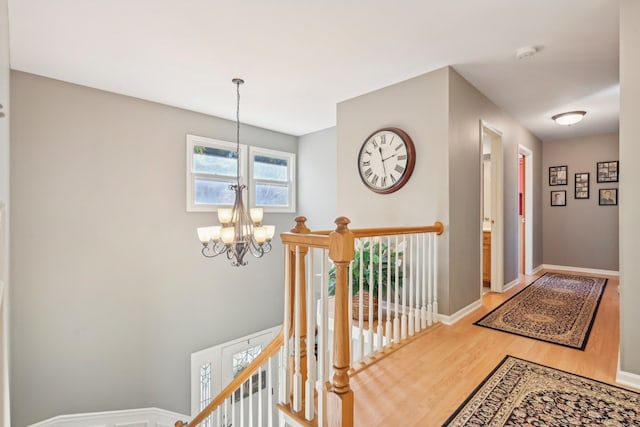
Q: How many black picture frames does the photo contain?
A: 5